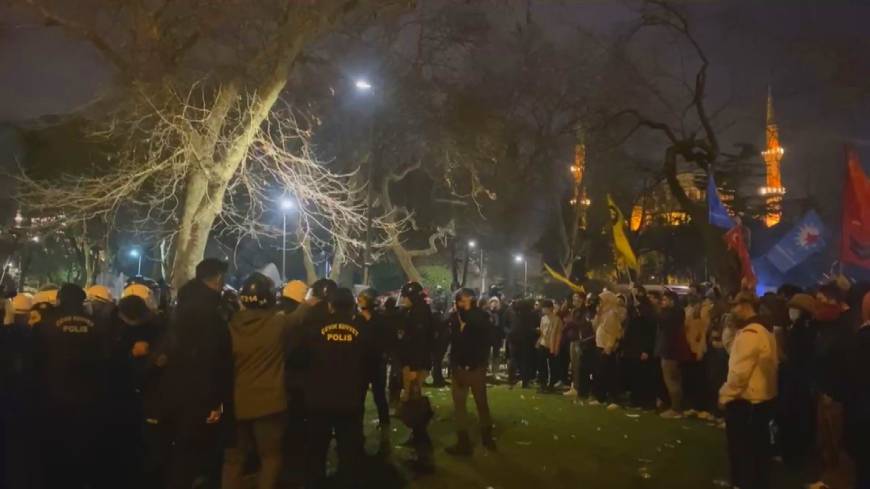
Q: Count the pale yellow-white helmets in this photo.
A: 5